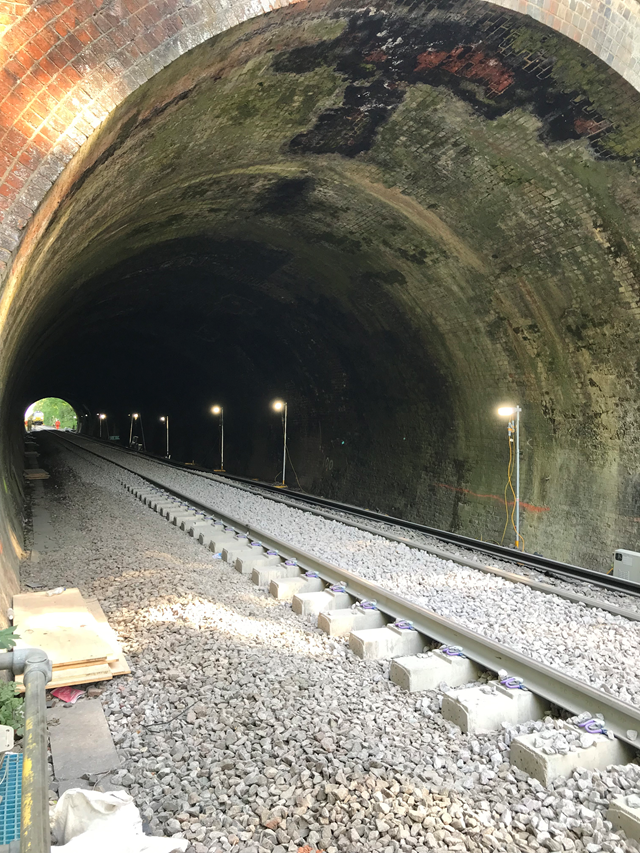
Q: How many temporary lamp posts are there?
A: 6